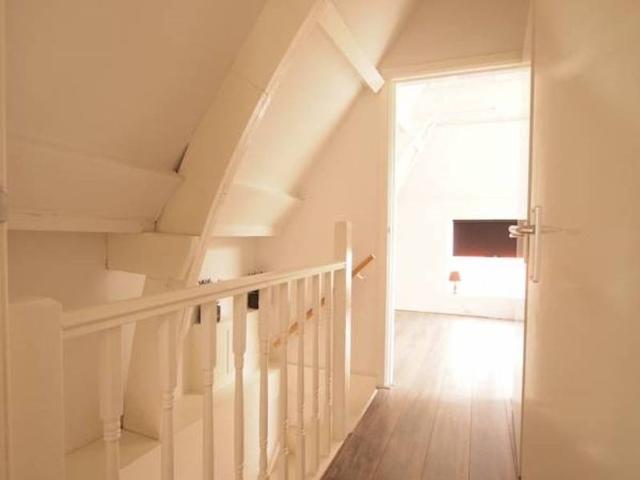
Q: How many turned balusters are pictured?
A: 9